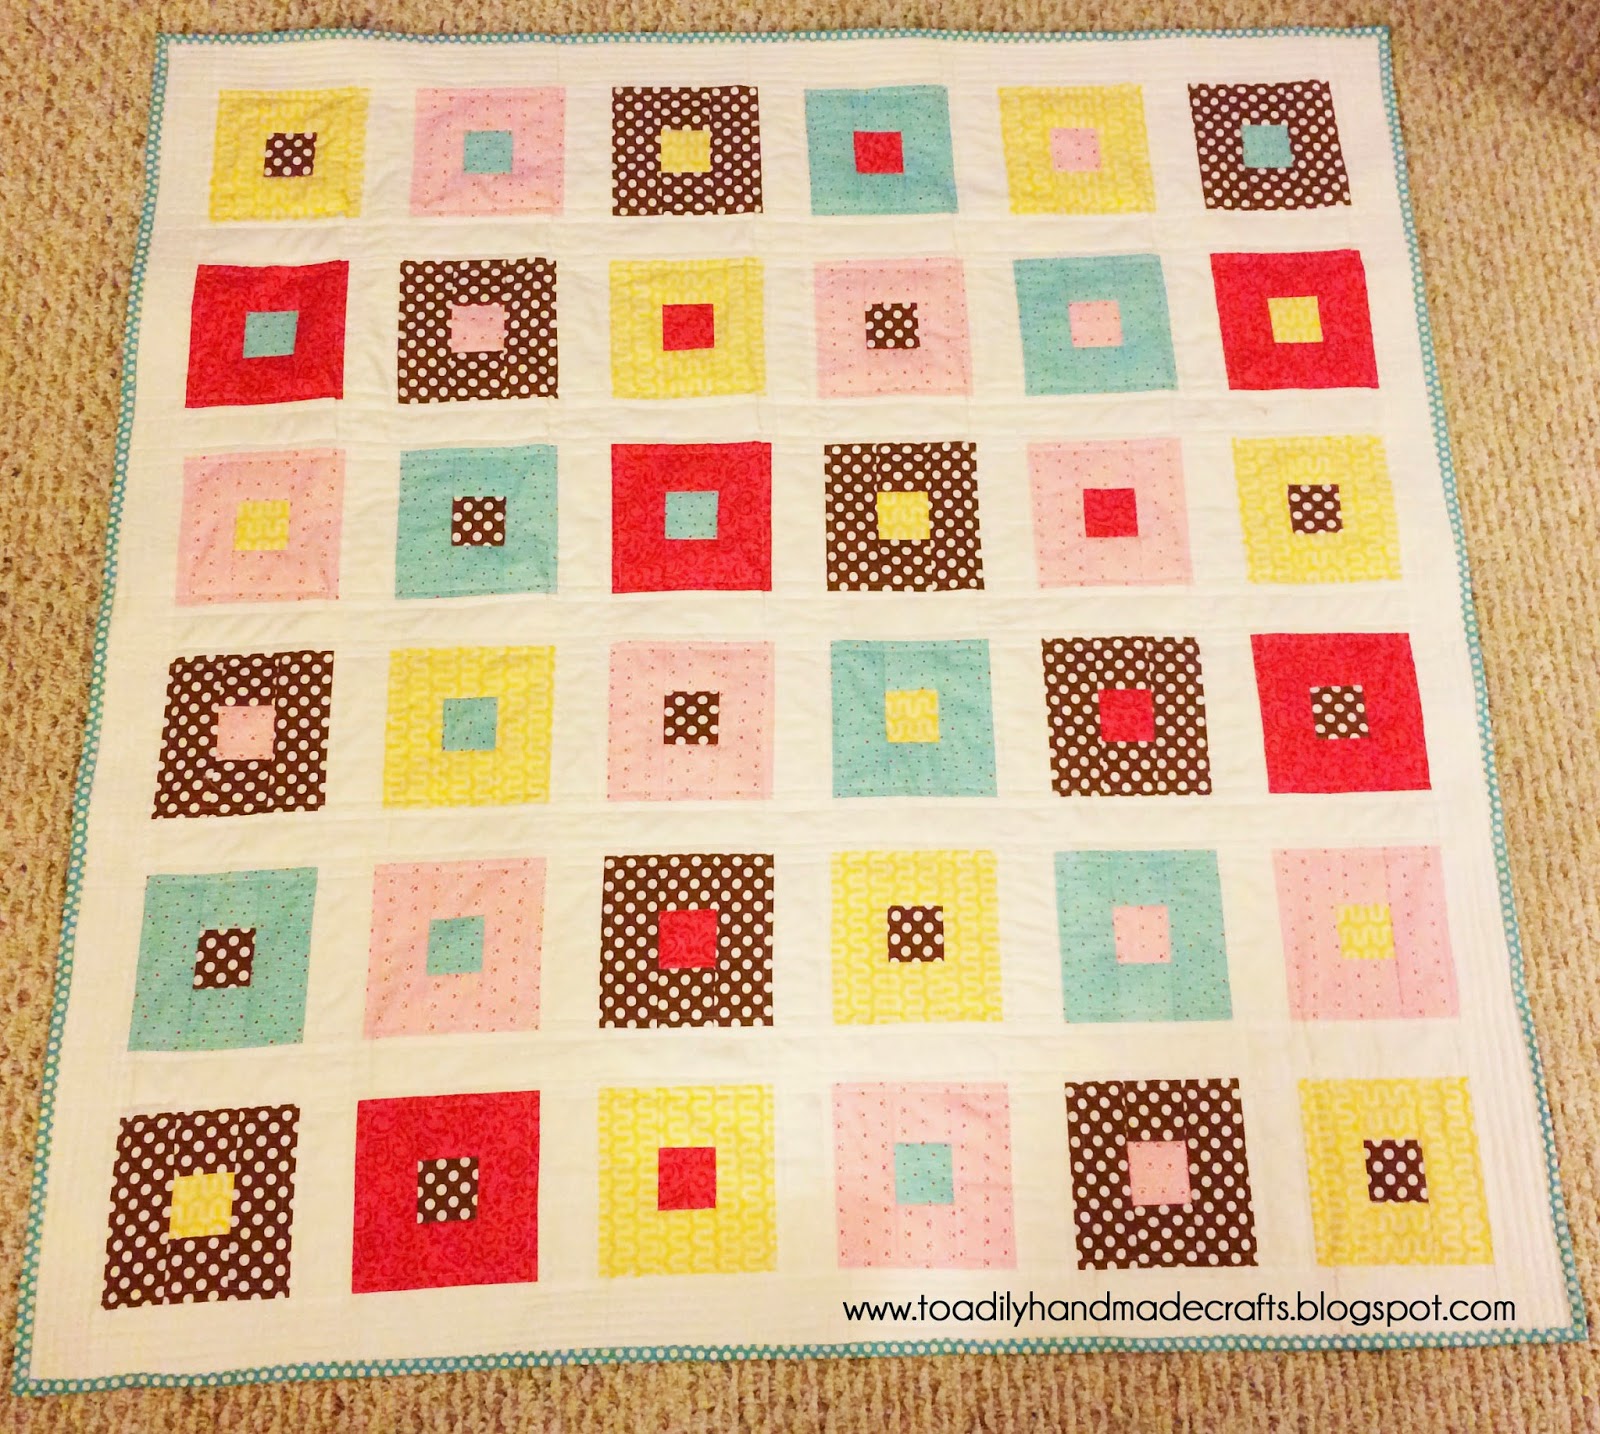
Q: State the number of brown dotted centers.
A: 10